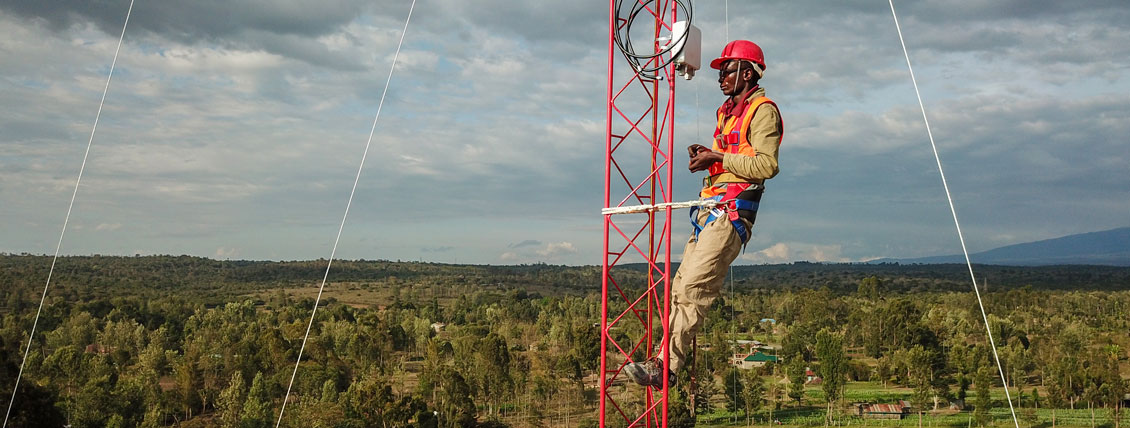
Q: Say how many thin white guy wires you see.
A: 3